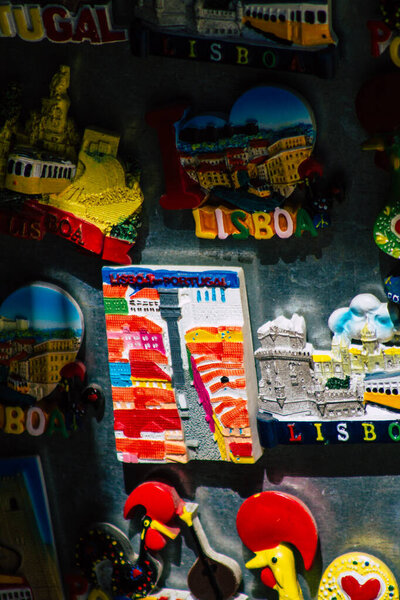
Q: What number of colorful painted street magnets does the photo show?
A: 1